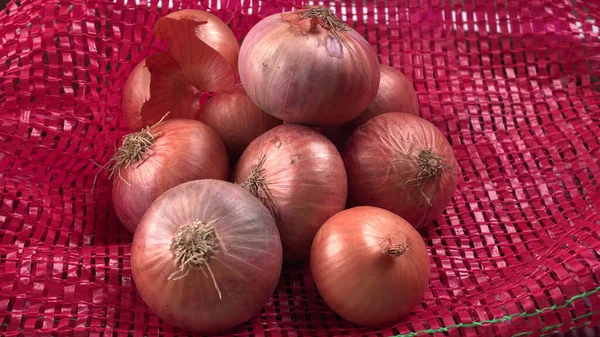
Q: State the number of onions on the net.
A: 10